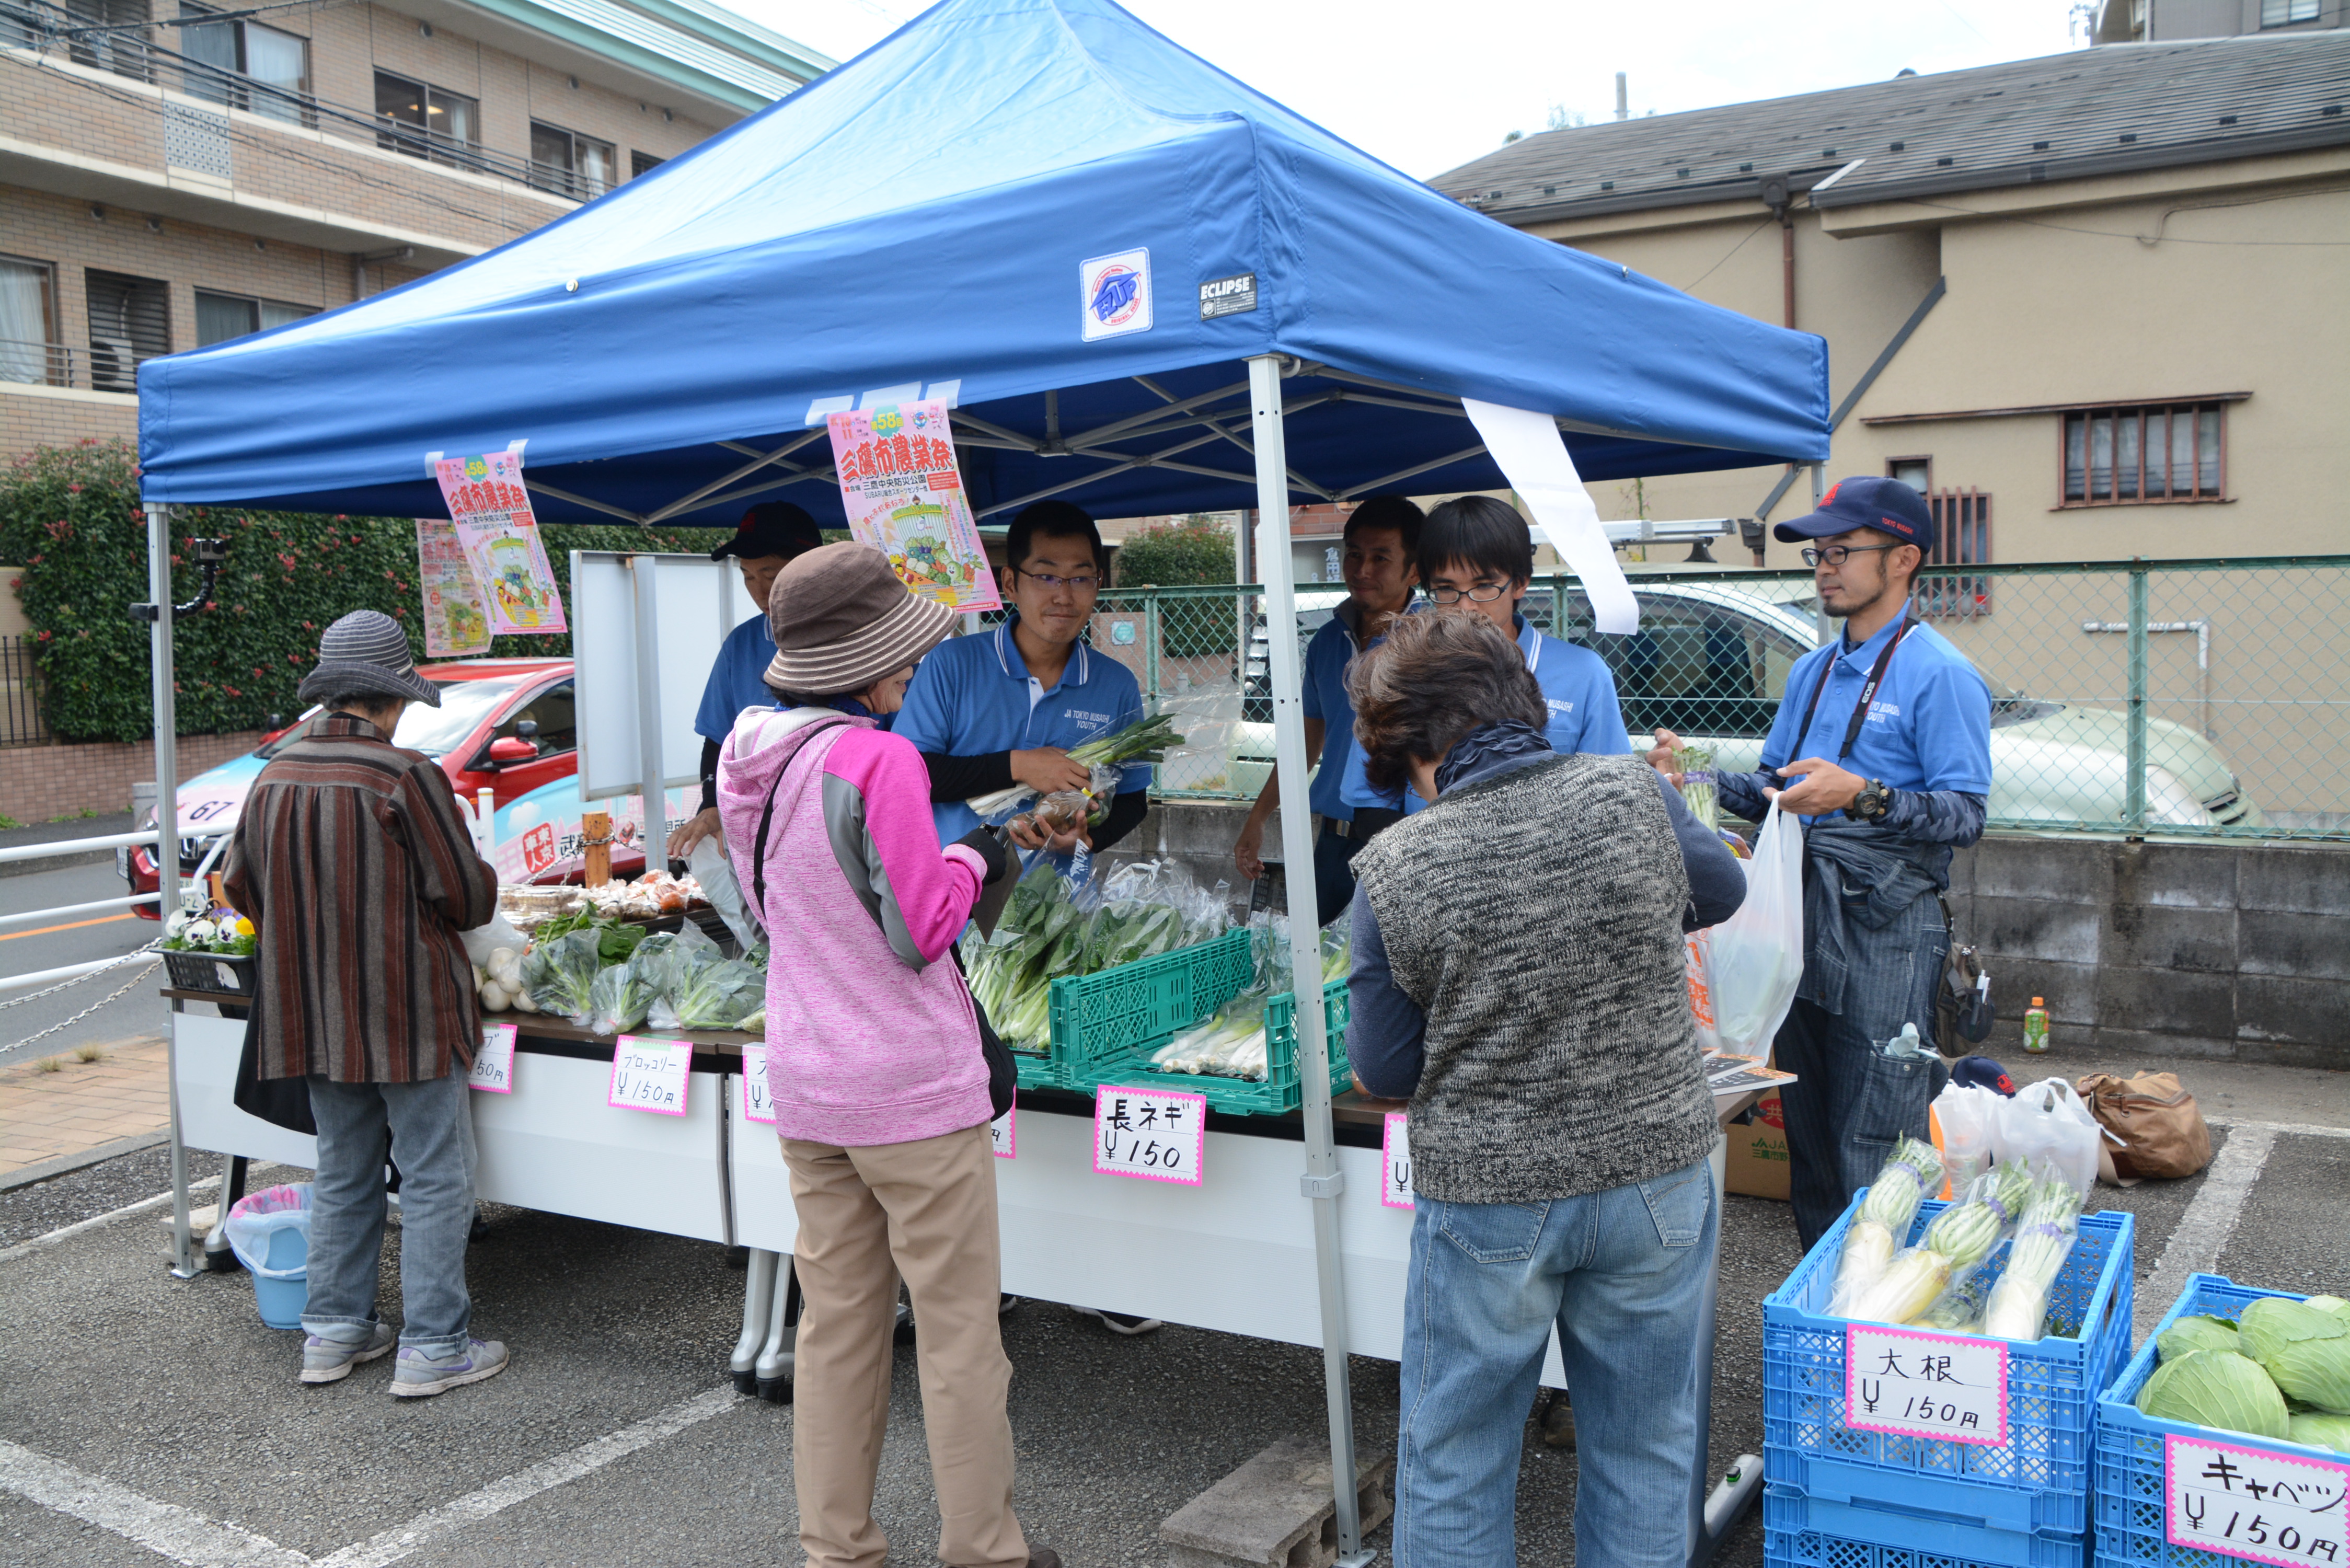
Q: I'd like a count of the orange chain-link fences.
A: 0